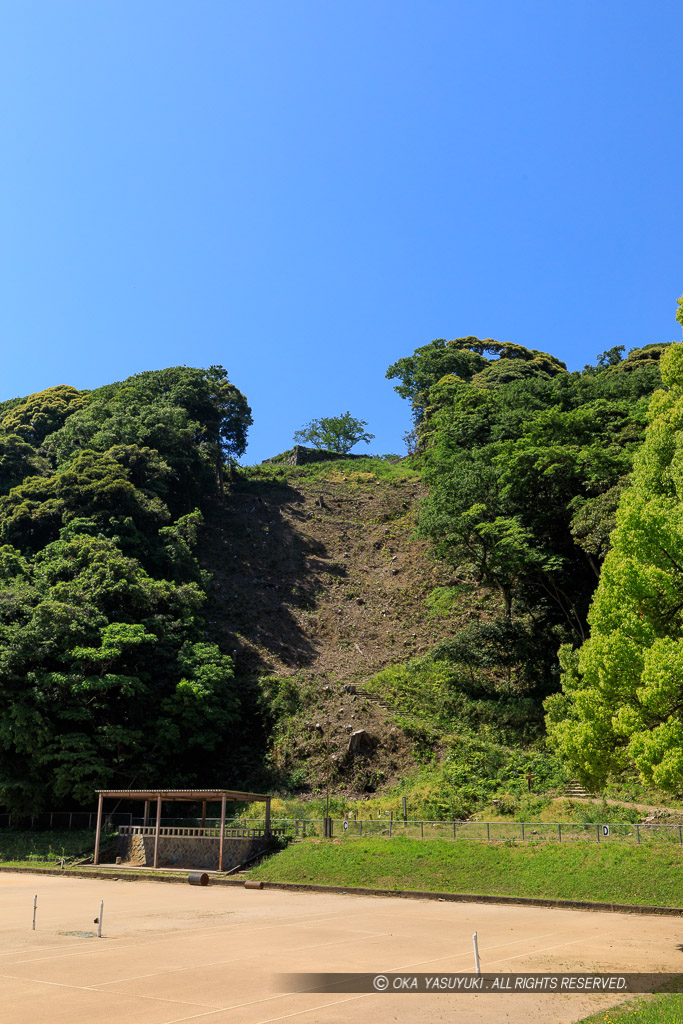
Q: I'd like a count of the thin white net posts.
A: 3